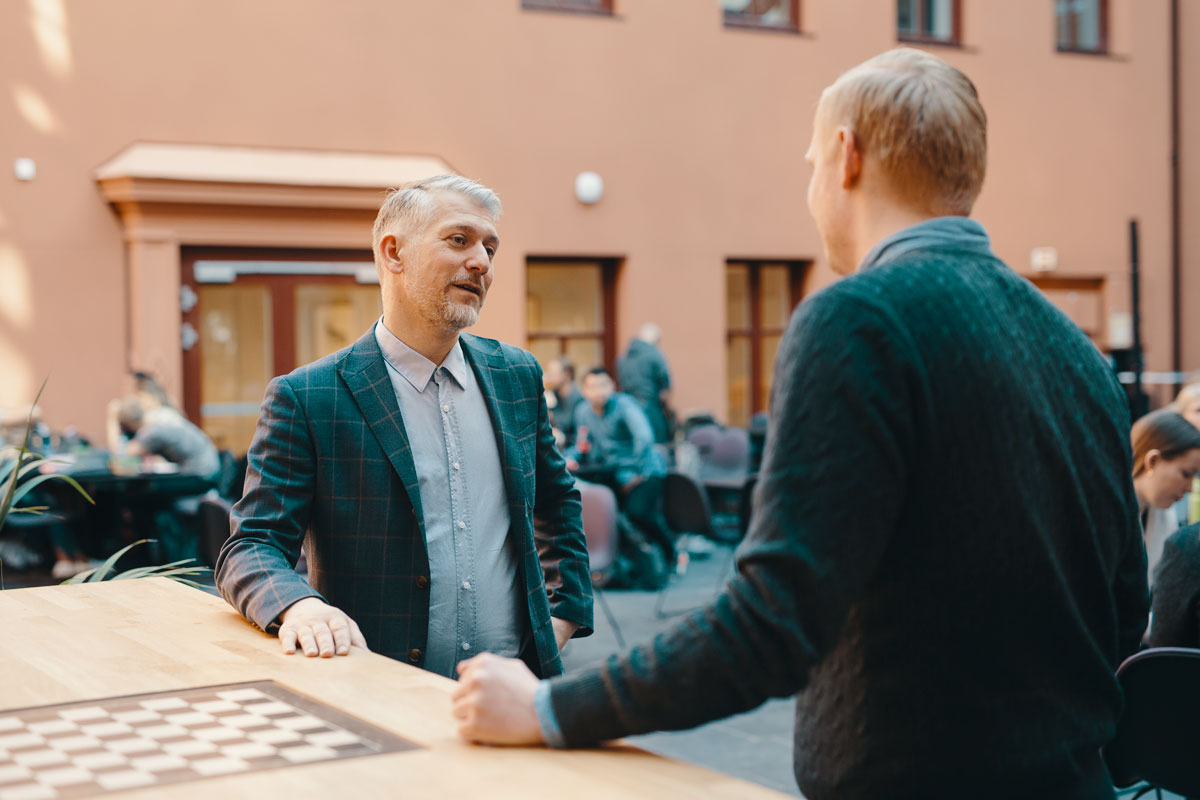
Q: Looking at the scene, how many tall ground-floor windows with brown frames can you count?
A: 2